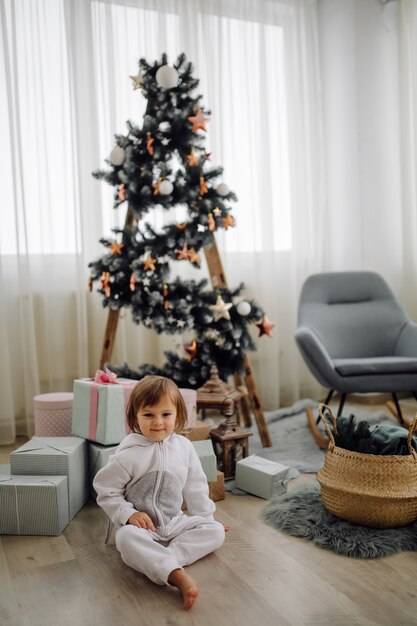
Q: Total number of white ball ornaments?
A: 5